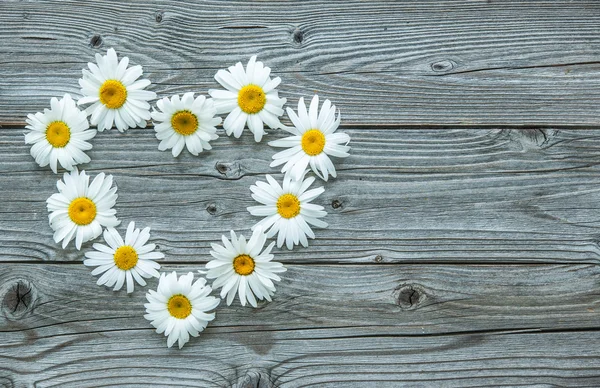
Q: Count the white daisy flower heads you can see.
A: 10